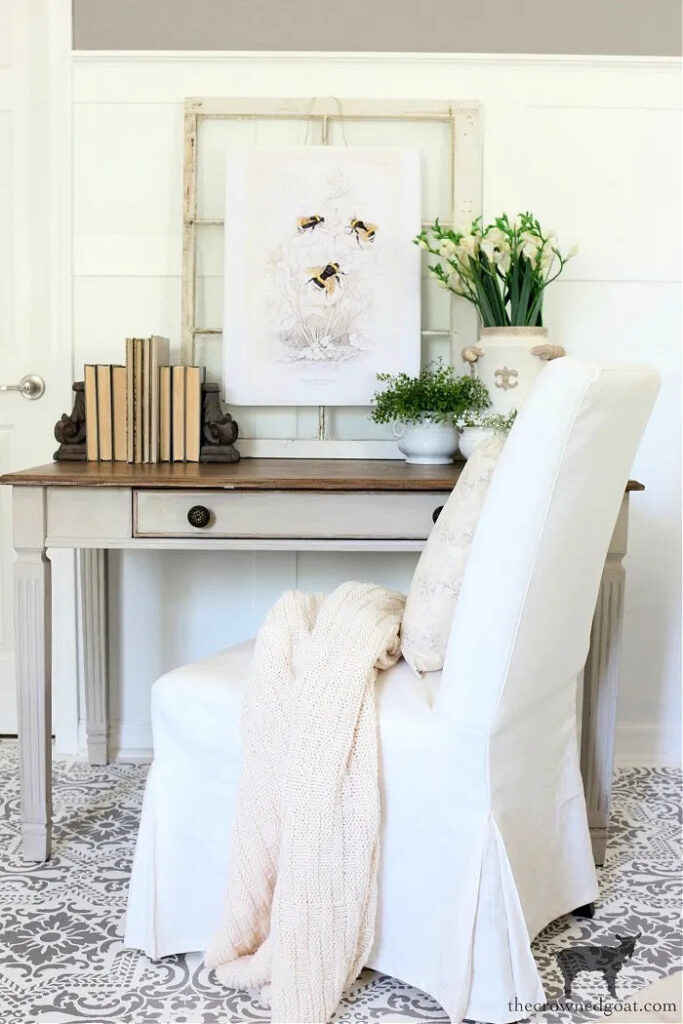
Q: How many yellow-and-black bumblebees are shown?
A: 3